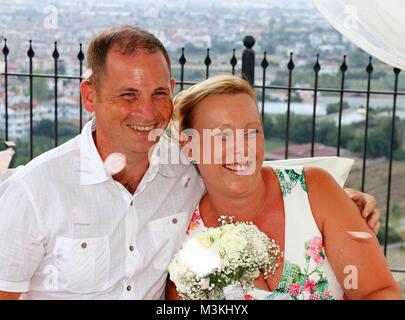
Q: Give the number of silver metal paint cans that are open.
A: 0